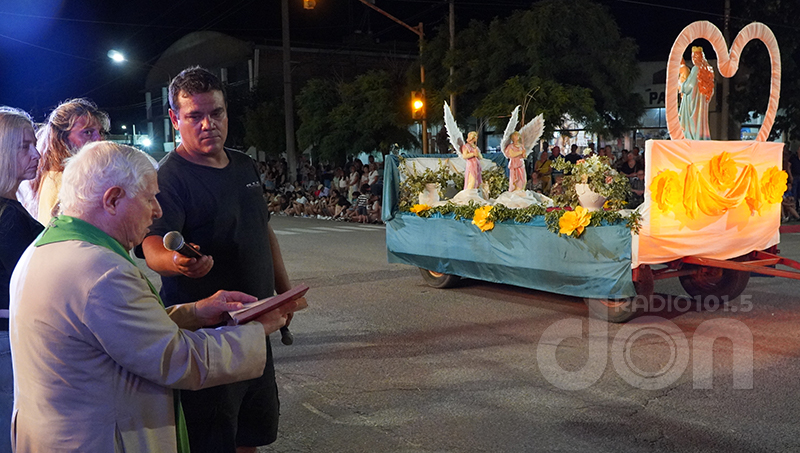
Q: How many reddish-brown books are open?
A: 1